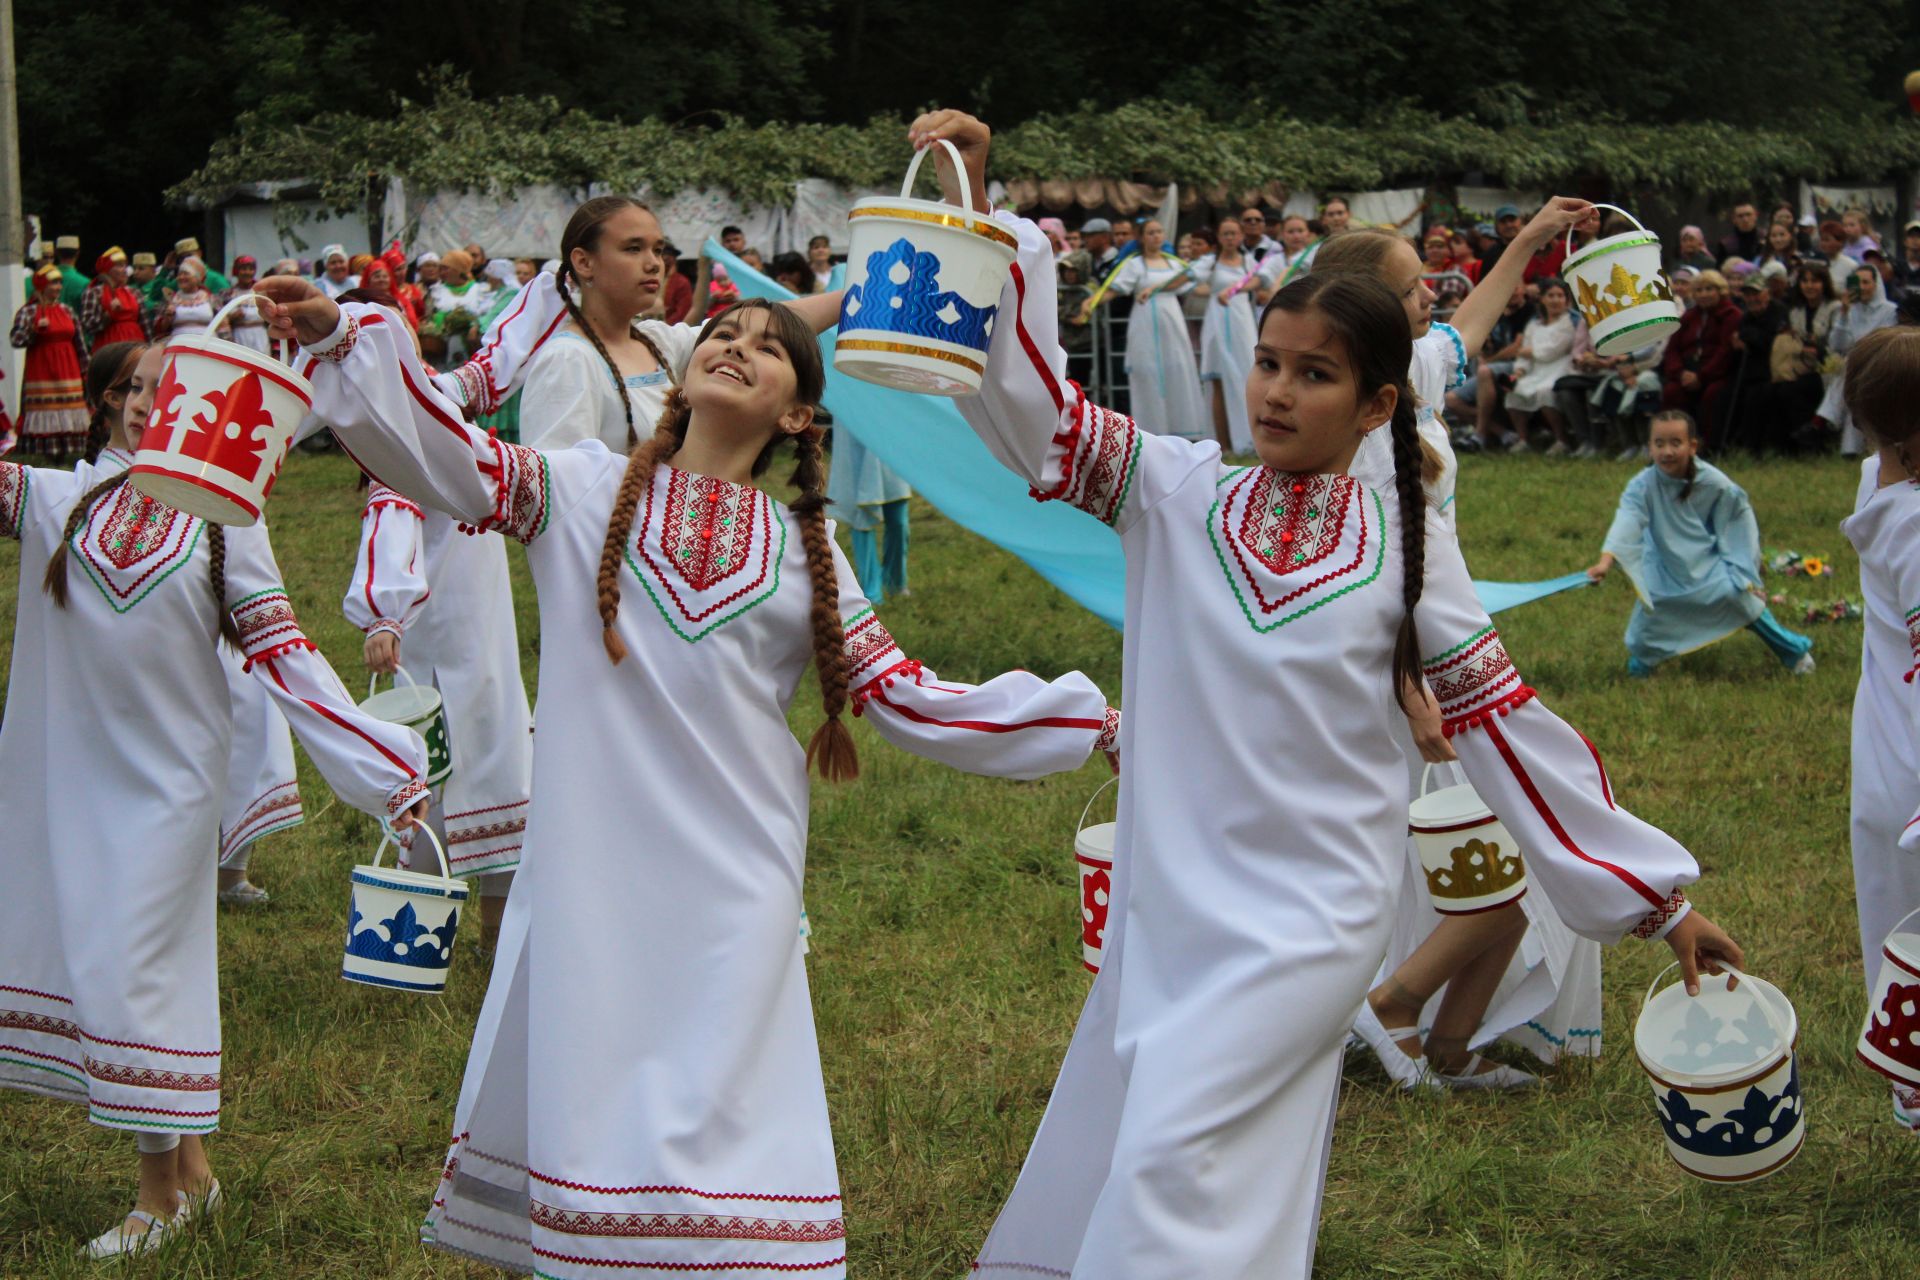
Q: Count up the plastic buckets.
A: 9